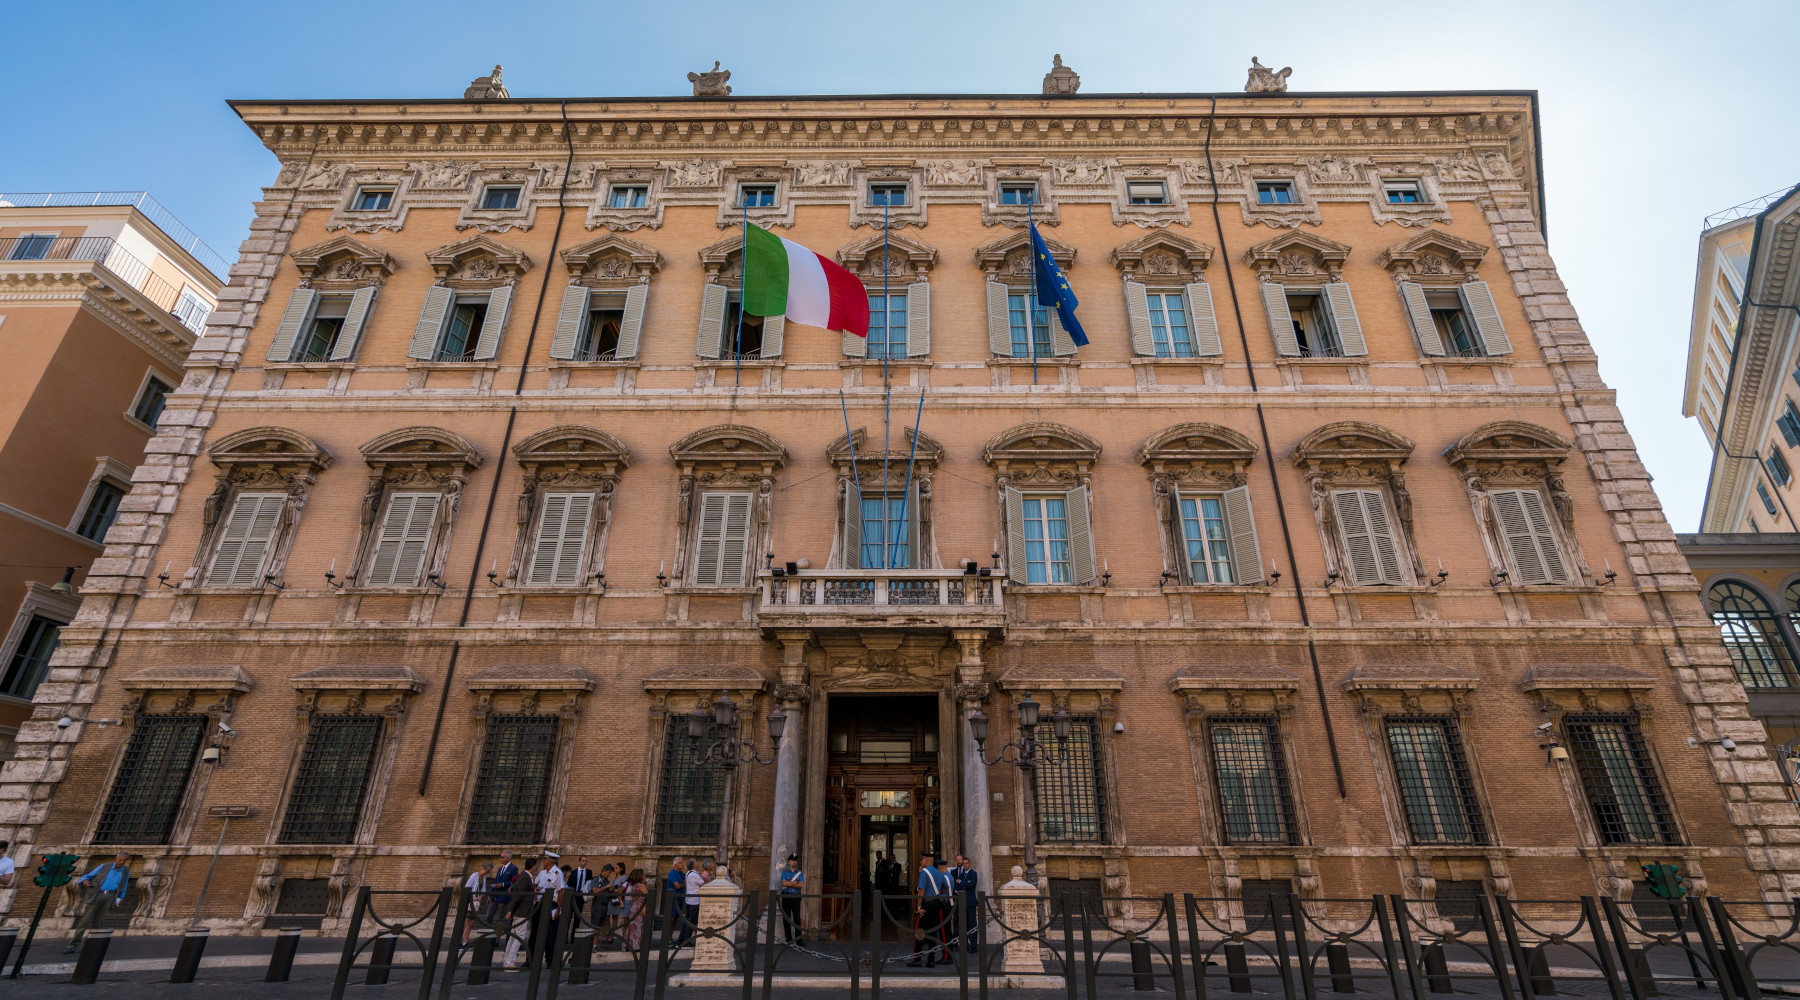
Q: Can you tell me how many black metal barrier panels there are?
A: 14